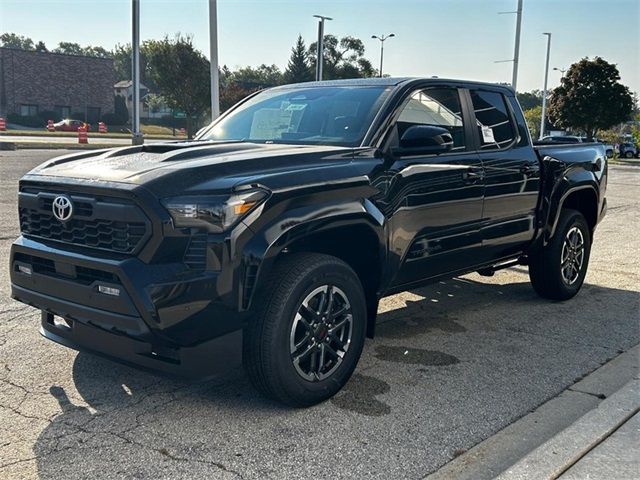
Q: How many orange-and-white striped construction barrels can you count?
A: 5